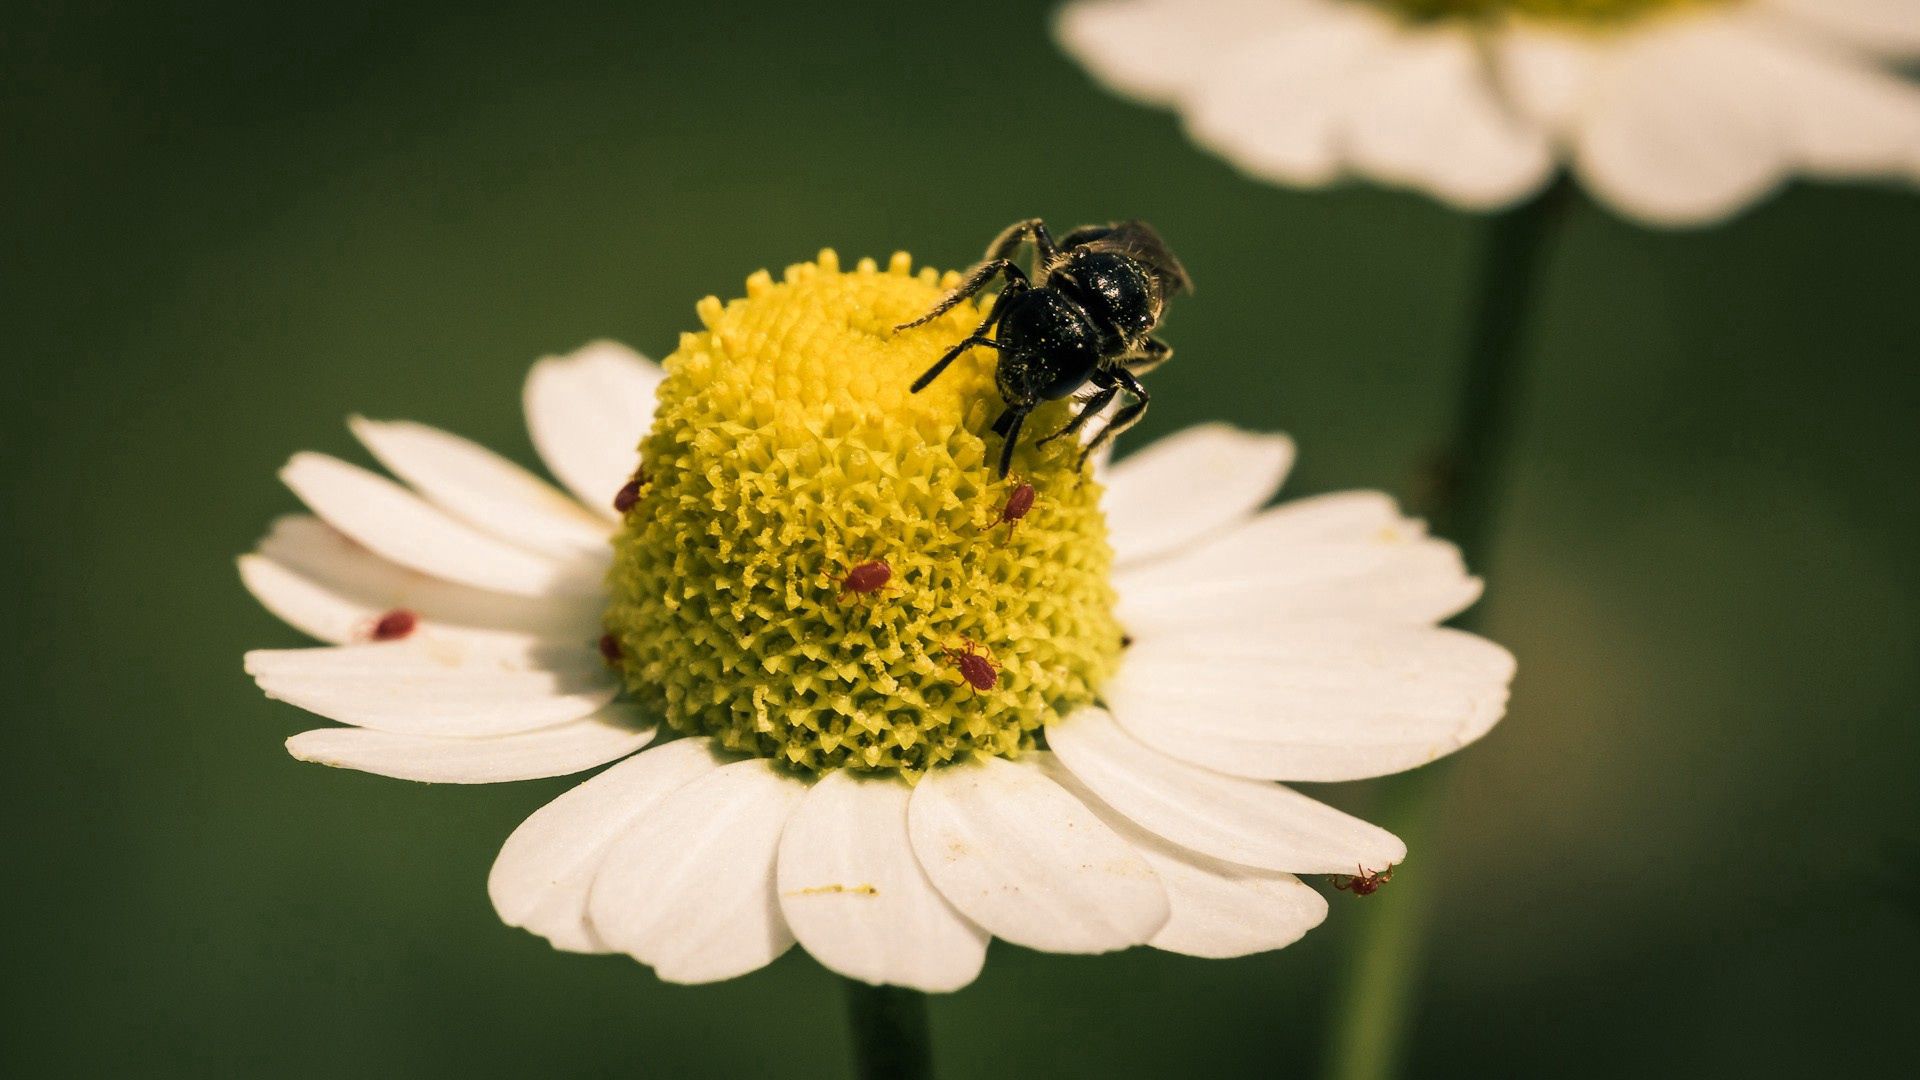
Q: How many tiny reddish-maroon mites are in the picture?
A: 7